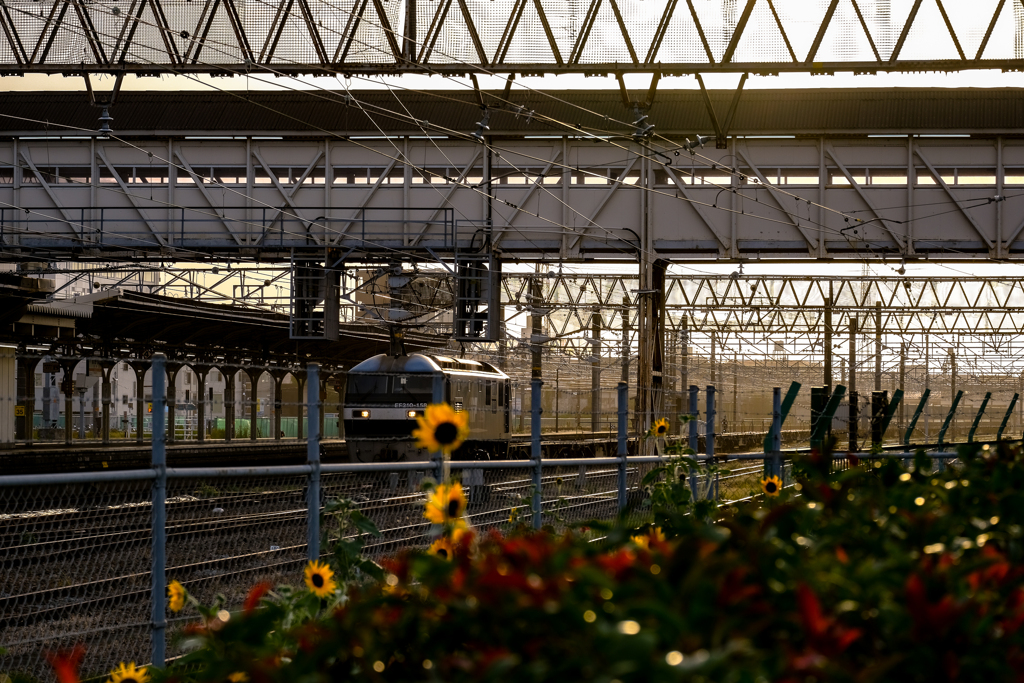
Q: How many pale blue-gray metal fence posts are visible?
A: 8